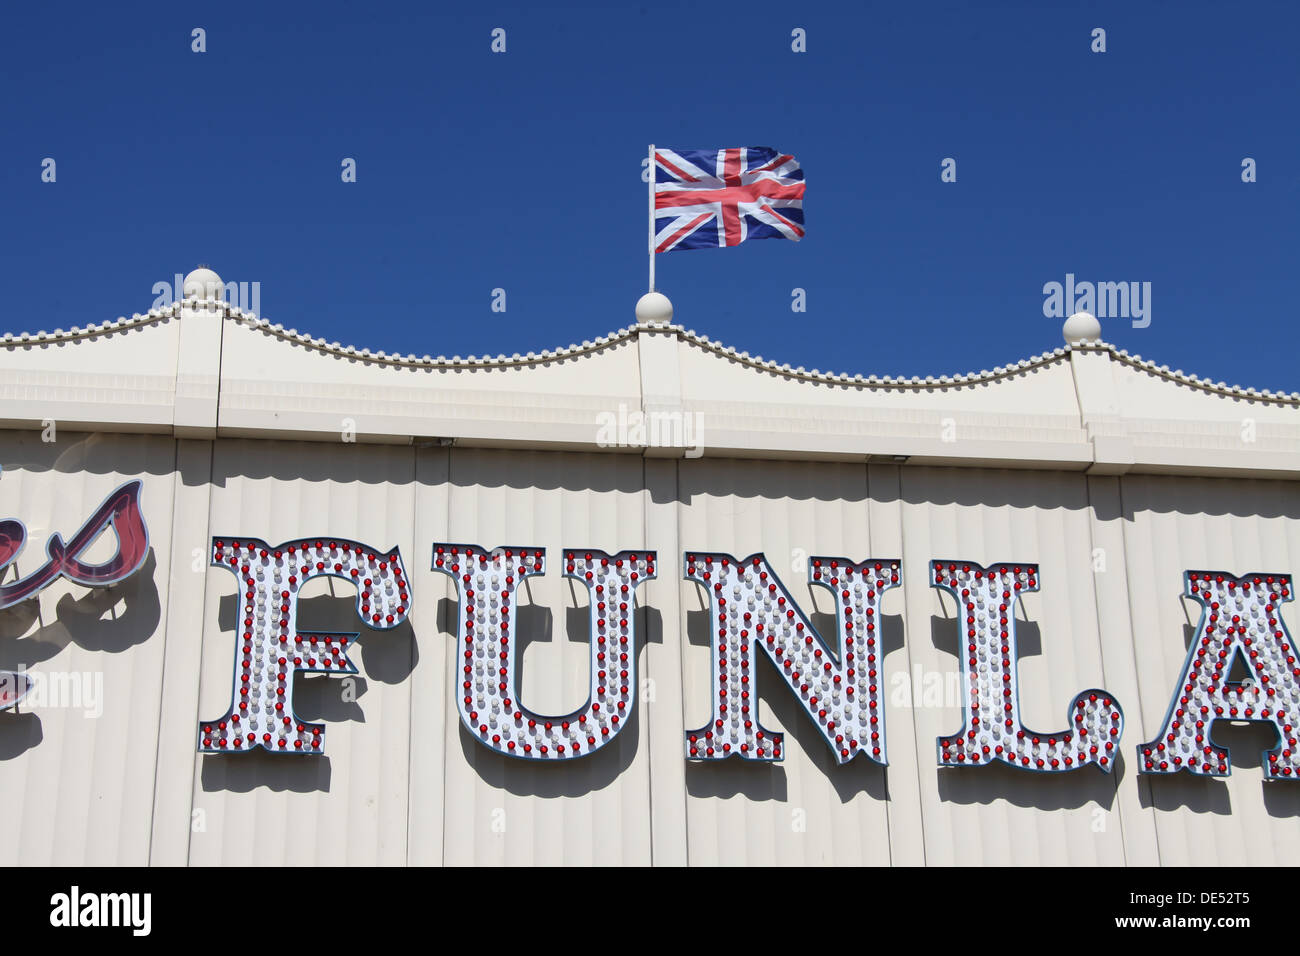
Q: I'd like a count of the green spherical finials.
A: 0